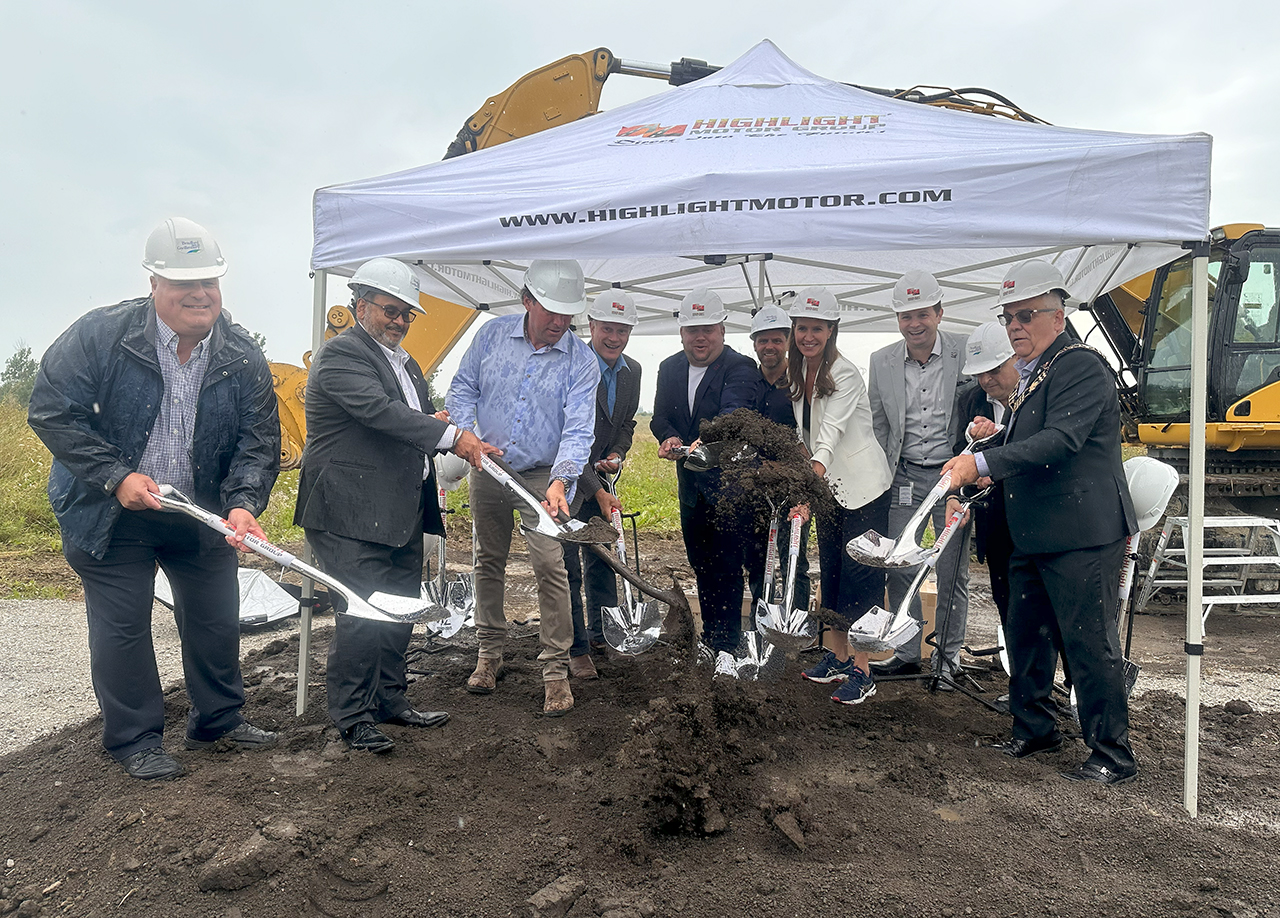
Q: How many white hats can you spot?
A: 12